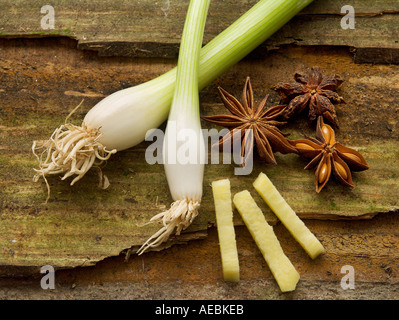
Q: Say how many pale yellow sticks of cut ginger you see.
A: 3